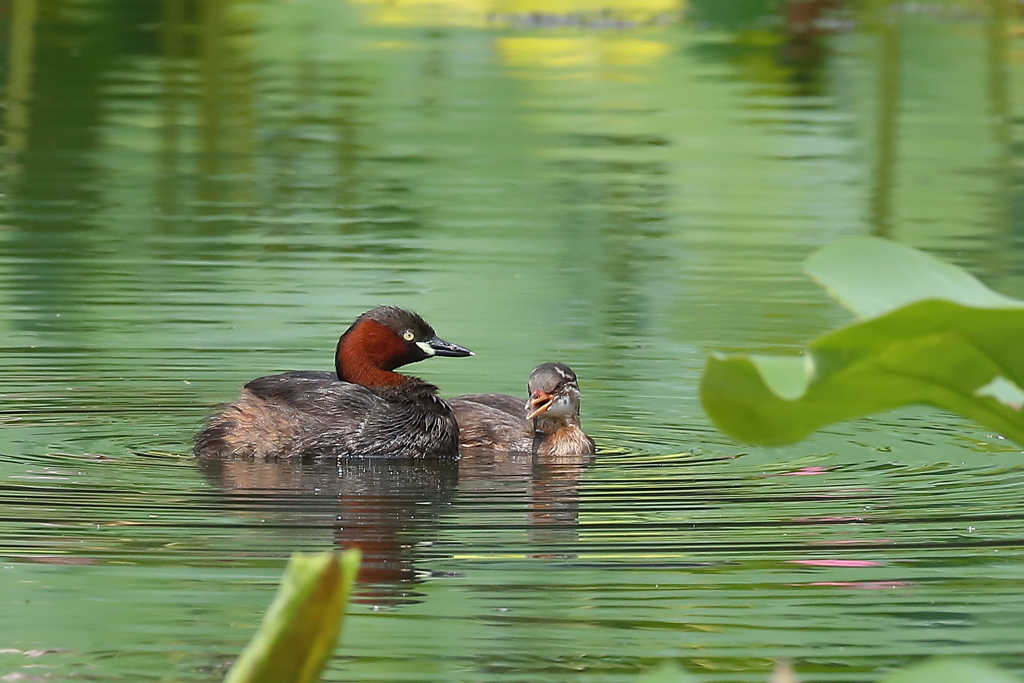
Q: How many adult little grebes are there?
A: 1